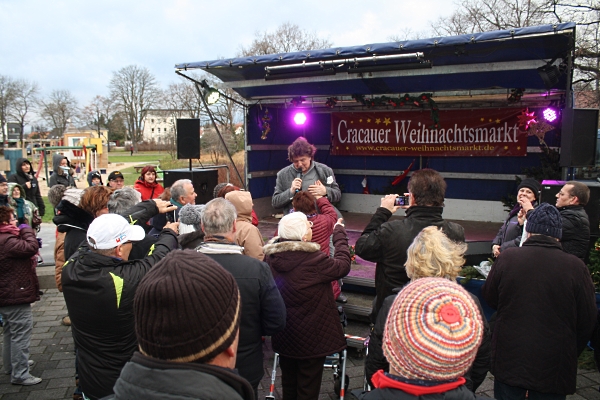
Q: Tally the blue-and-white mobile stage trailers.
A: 1